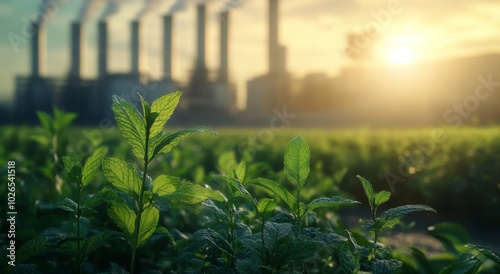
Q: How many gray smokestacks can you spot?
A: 8